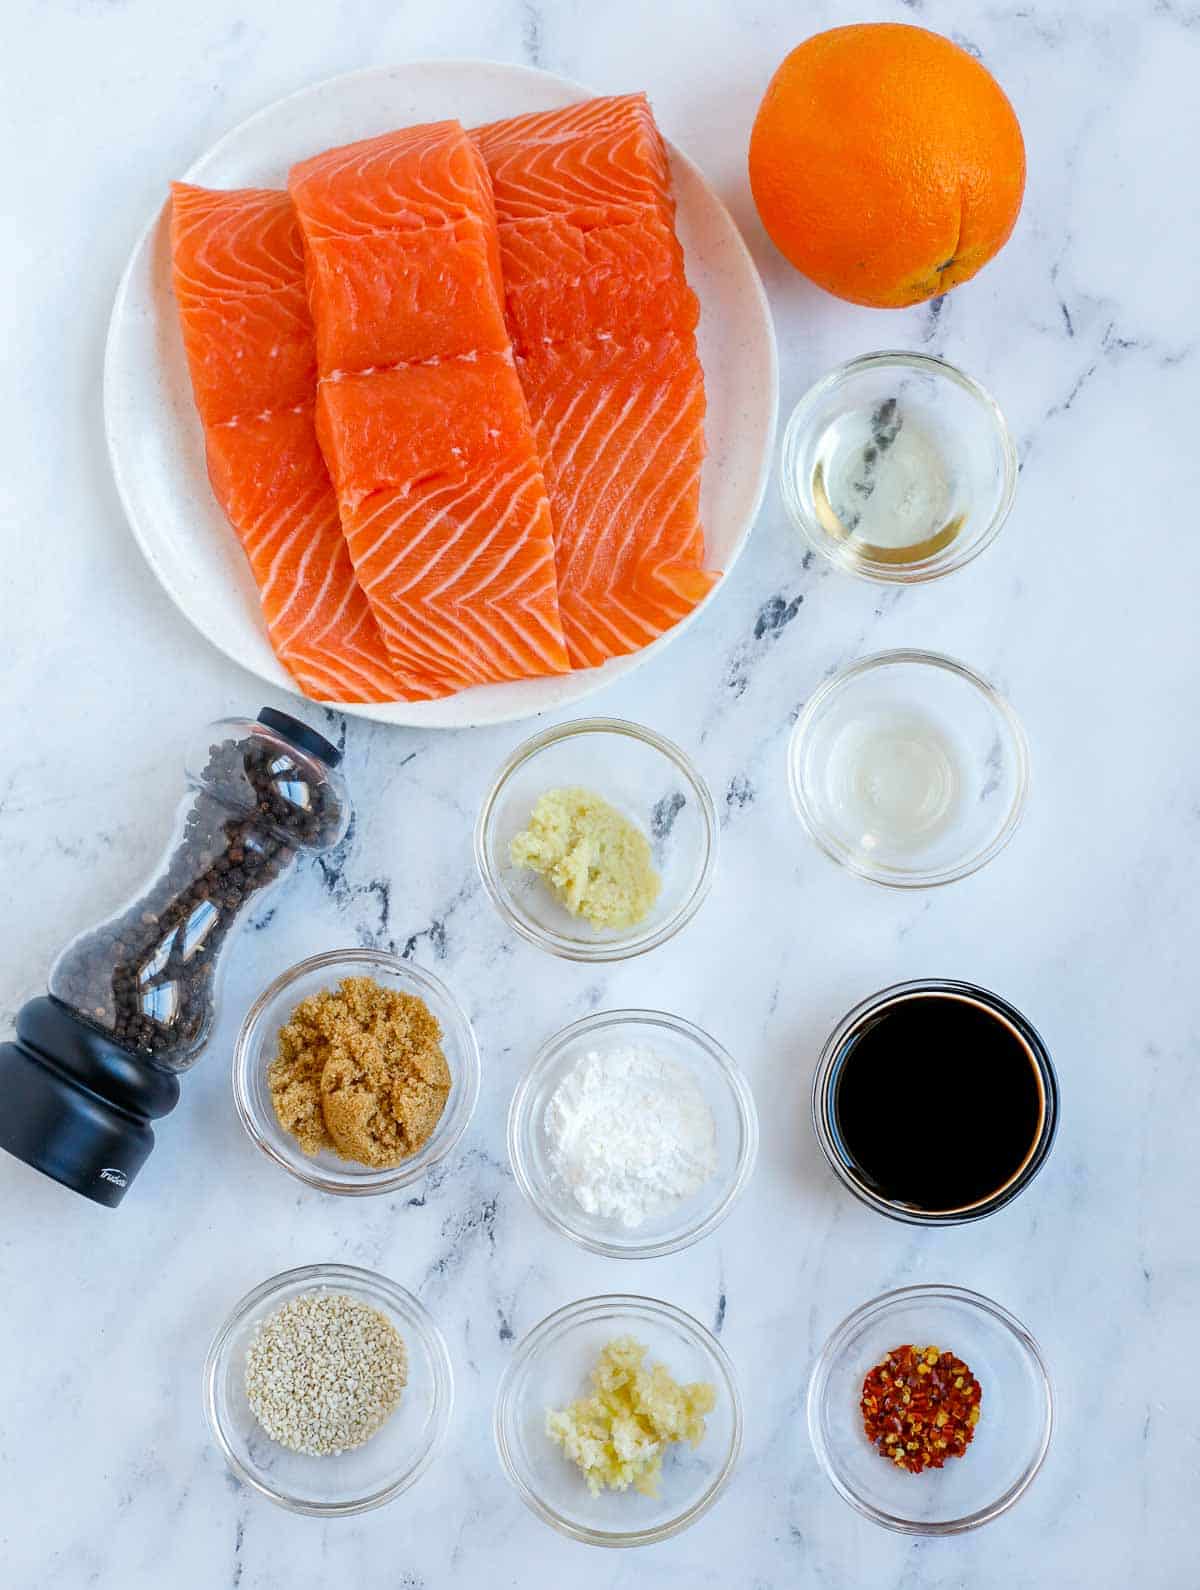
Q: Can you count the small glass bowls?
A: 9